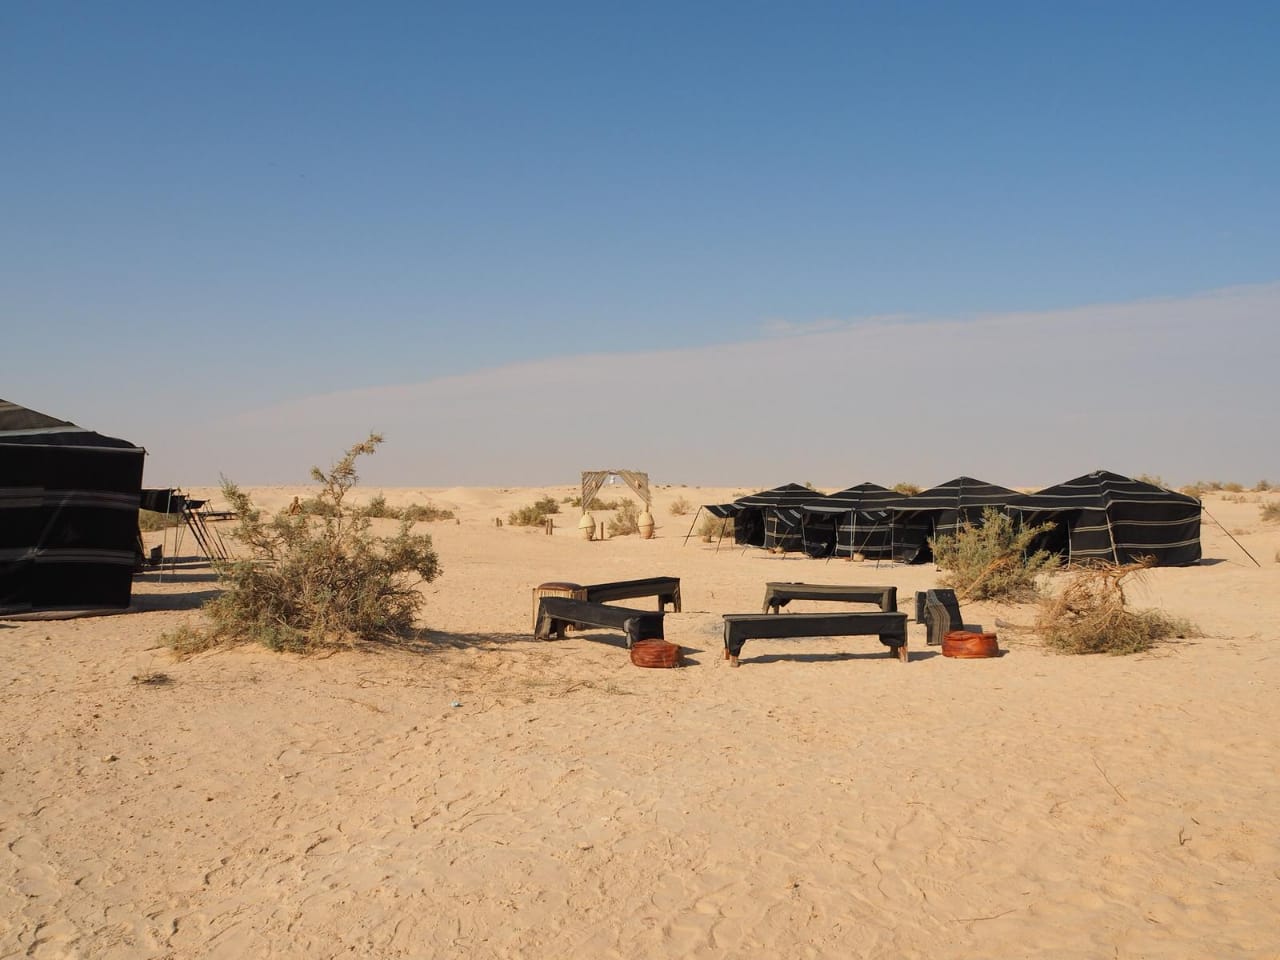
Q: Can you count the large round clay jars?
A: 2